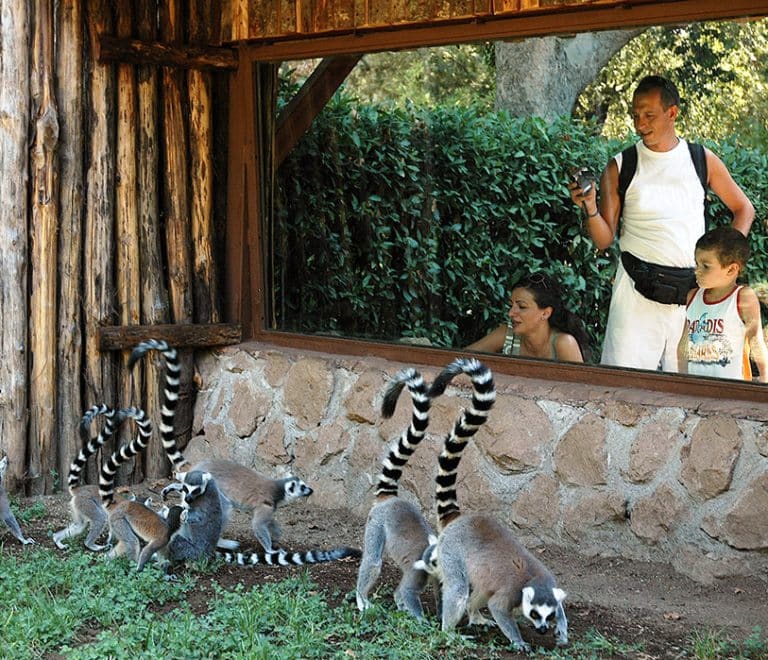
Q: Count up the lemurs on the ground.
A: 7